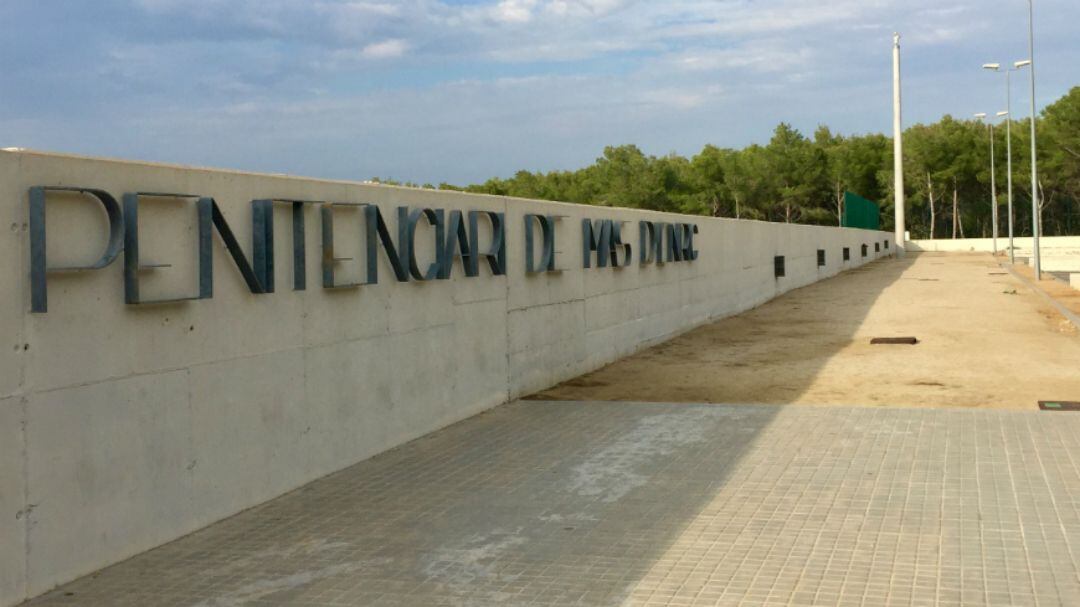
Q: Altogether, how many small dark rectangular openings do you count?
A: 6